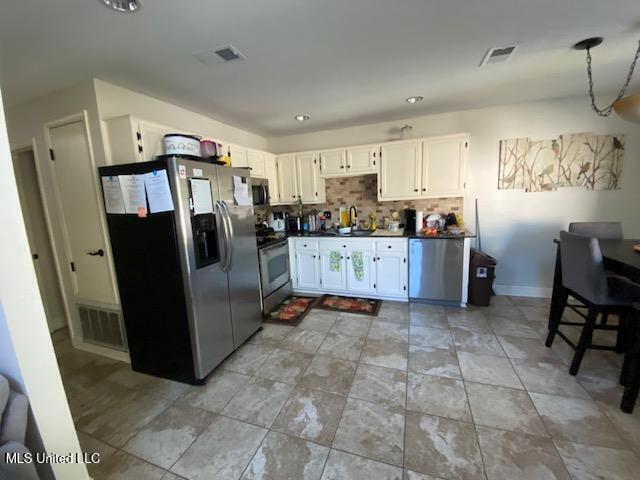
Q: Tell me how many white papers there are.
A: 5